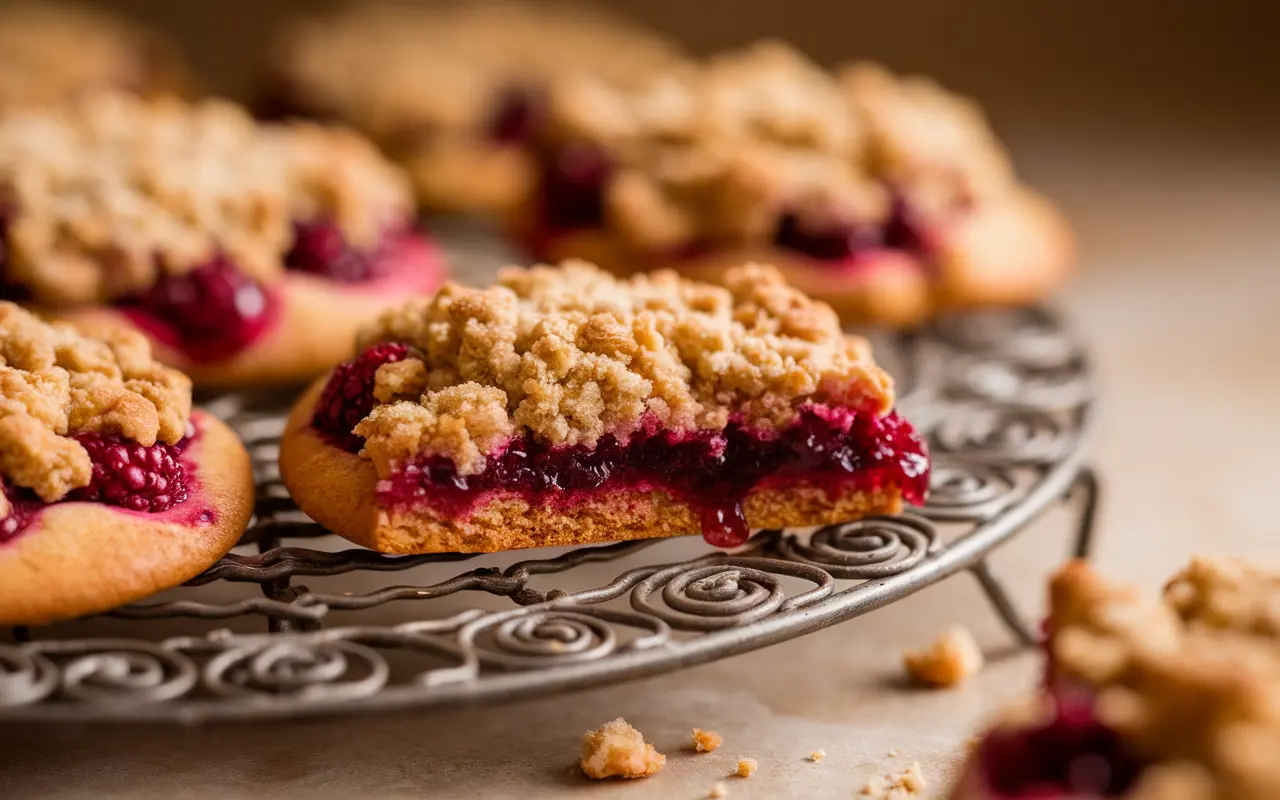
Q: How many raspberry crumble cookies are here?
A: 7